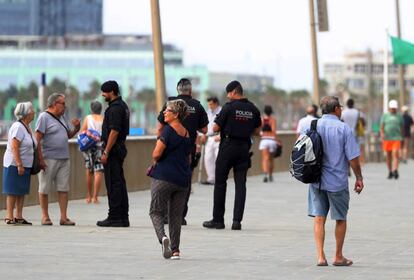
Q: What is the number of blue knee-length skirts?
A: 1